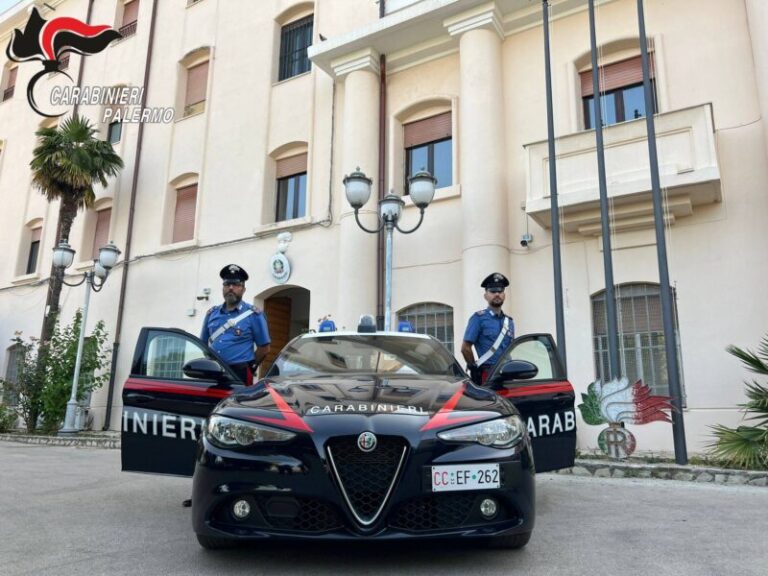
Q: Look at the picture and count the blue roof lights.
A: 2